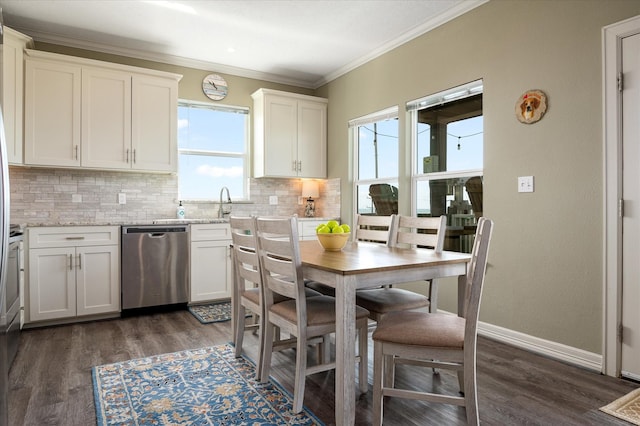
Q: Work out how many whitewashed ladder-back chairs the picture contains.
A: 5